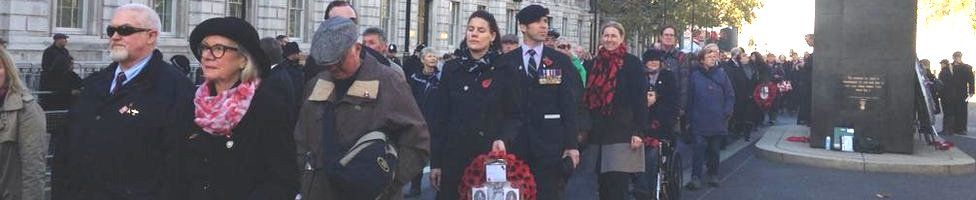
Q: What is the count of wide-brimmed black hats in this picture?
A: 1